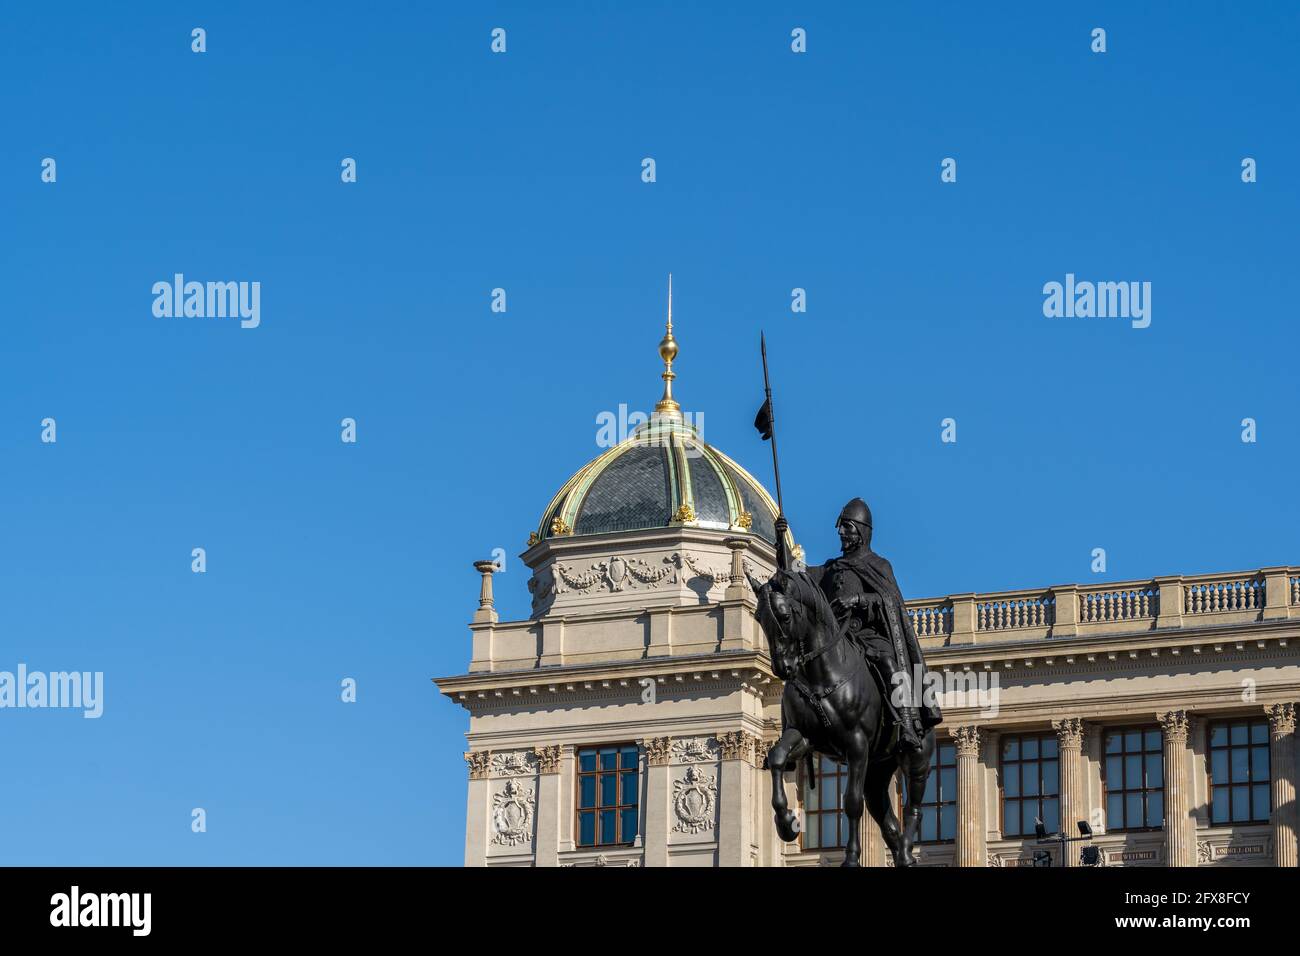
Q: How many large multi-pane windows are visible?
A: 6